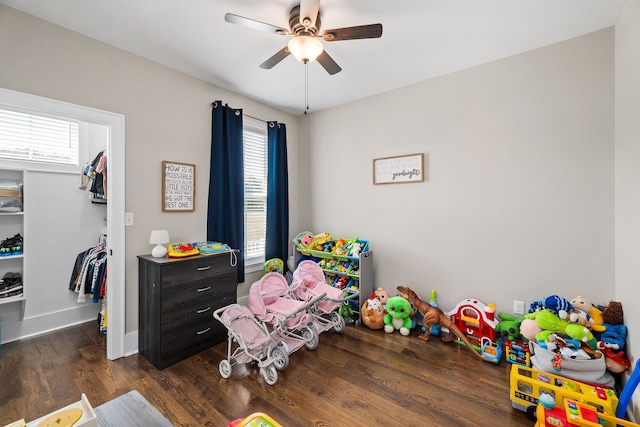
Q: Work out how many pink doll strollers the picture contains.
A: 3